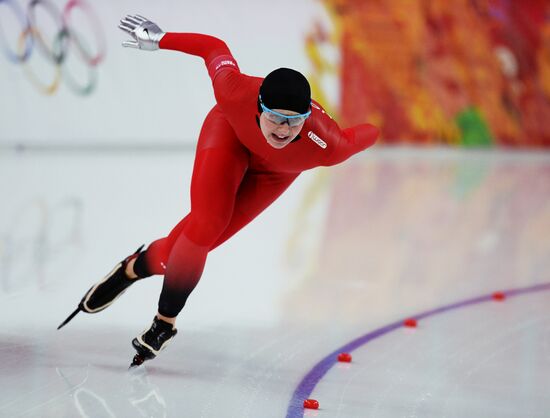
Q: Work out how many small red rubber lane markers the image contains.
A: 4